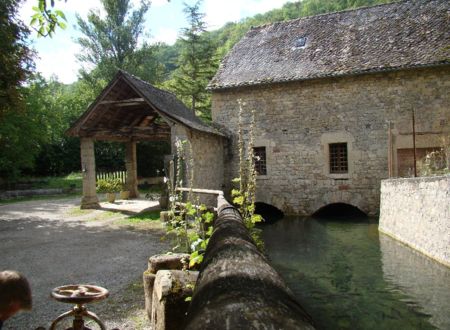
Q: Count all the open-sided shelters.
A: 1